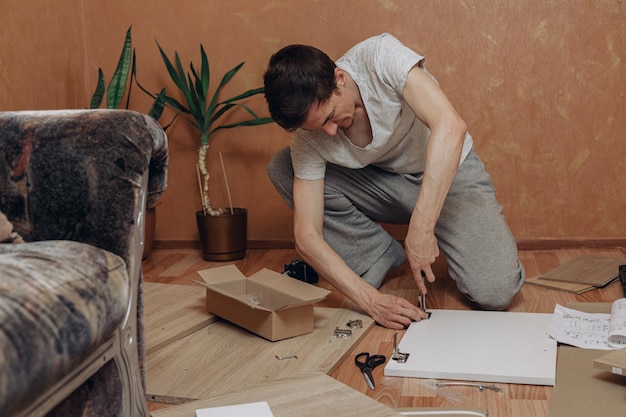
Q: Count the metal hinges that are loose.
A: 2